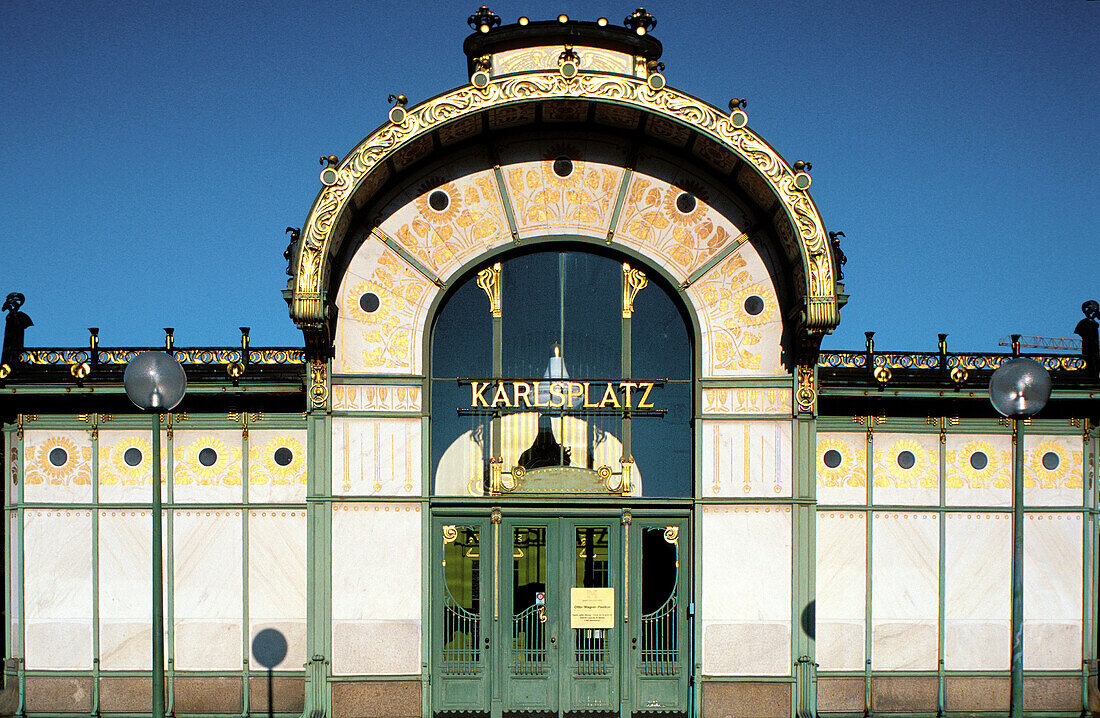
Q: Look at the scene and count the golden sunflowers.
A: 13